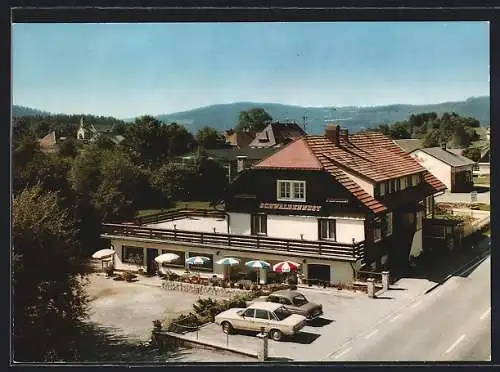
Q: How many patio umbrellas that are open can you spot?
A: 6